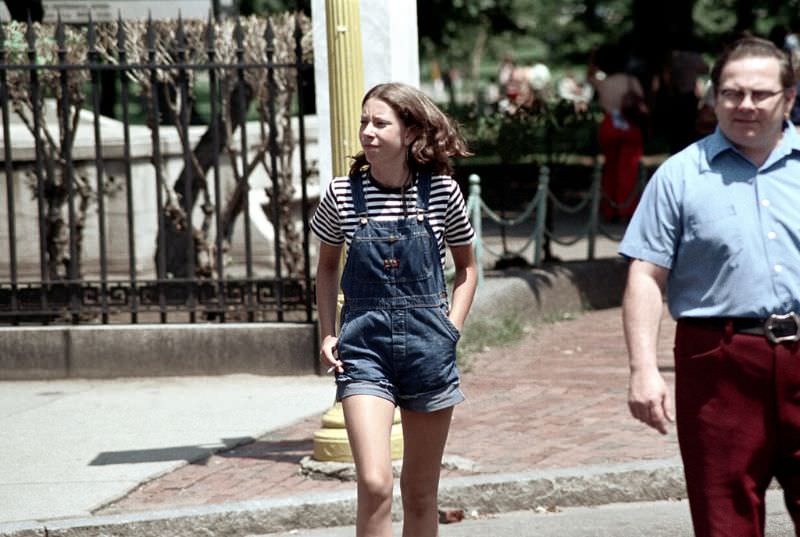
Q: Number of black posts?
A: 11